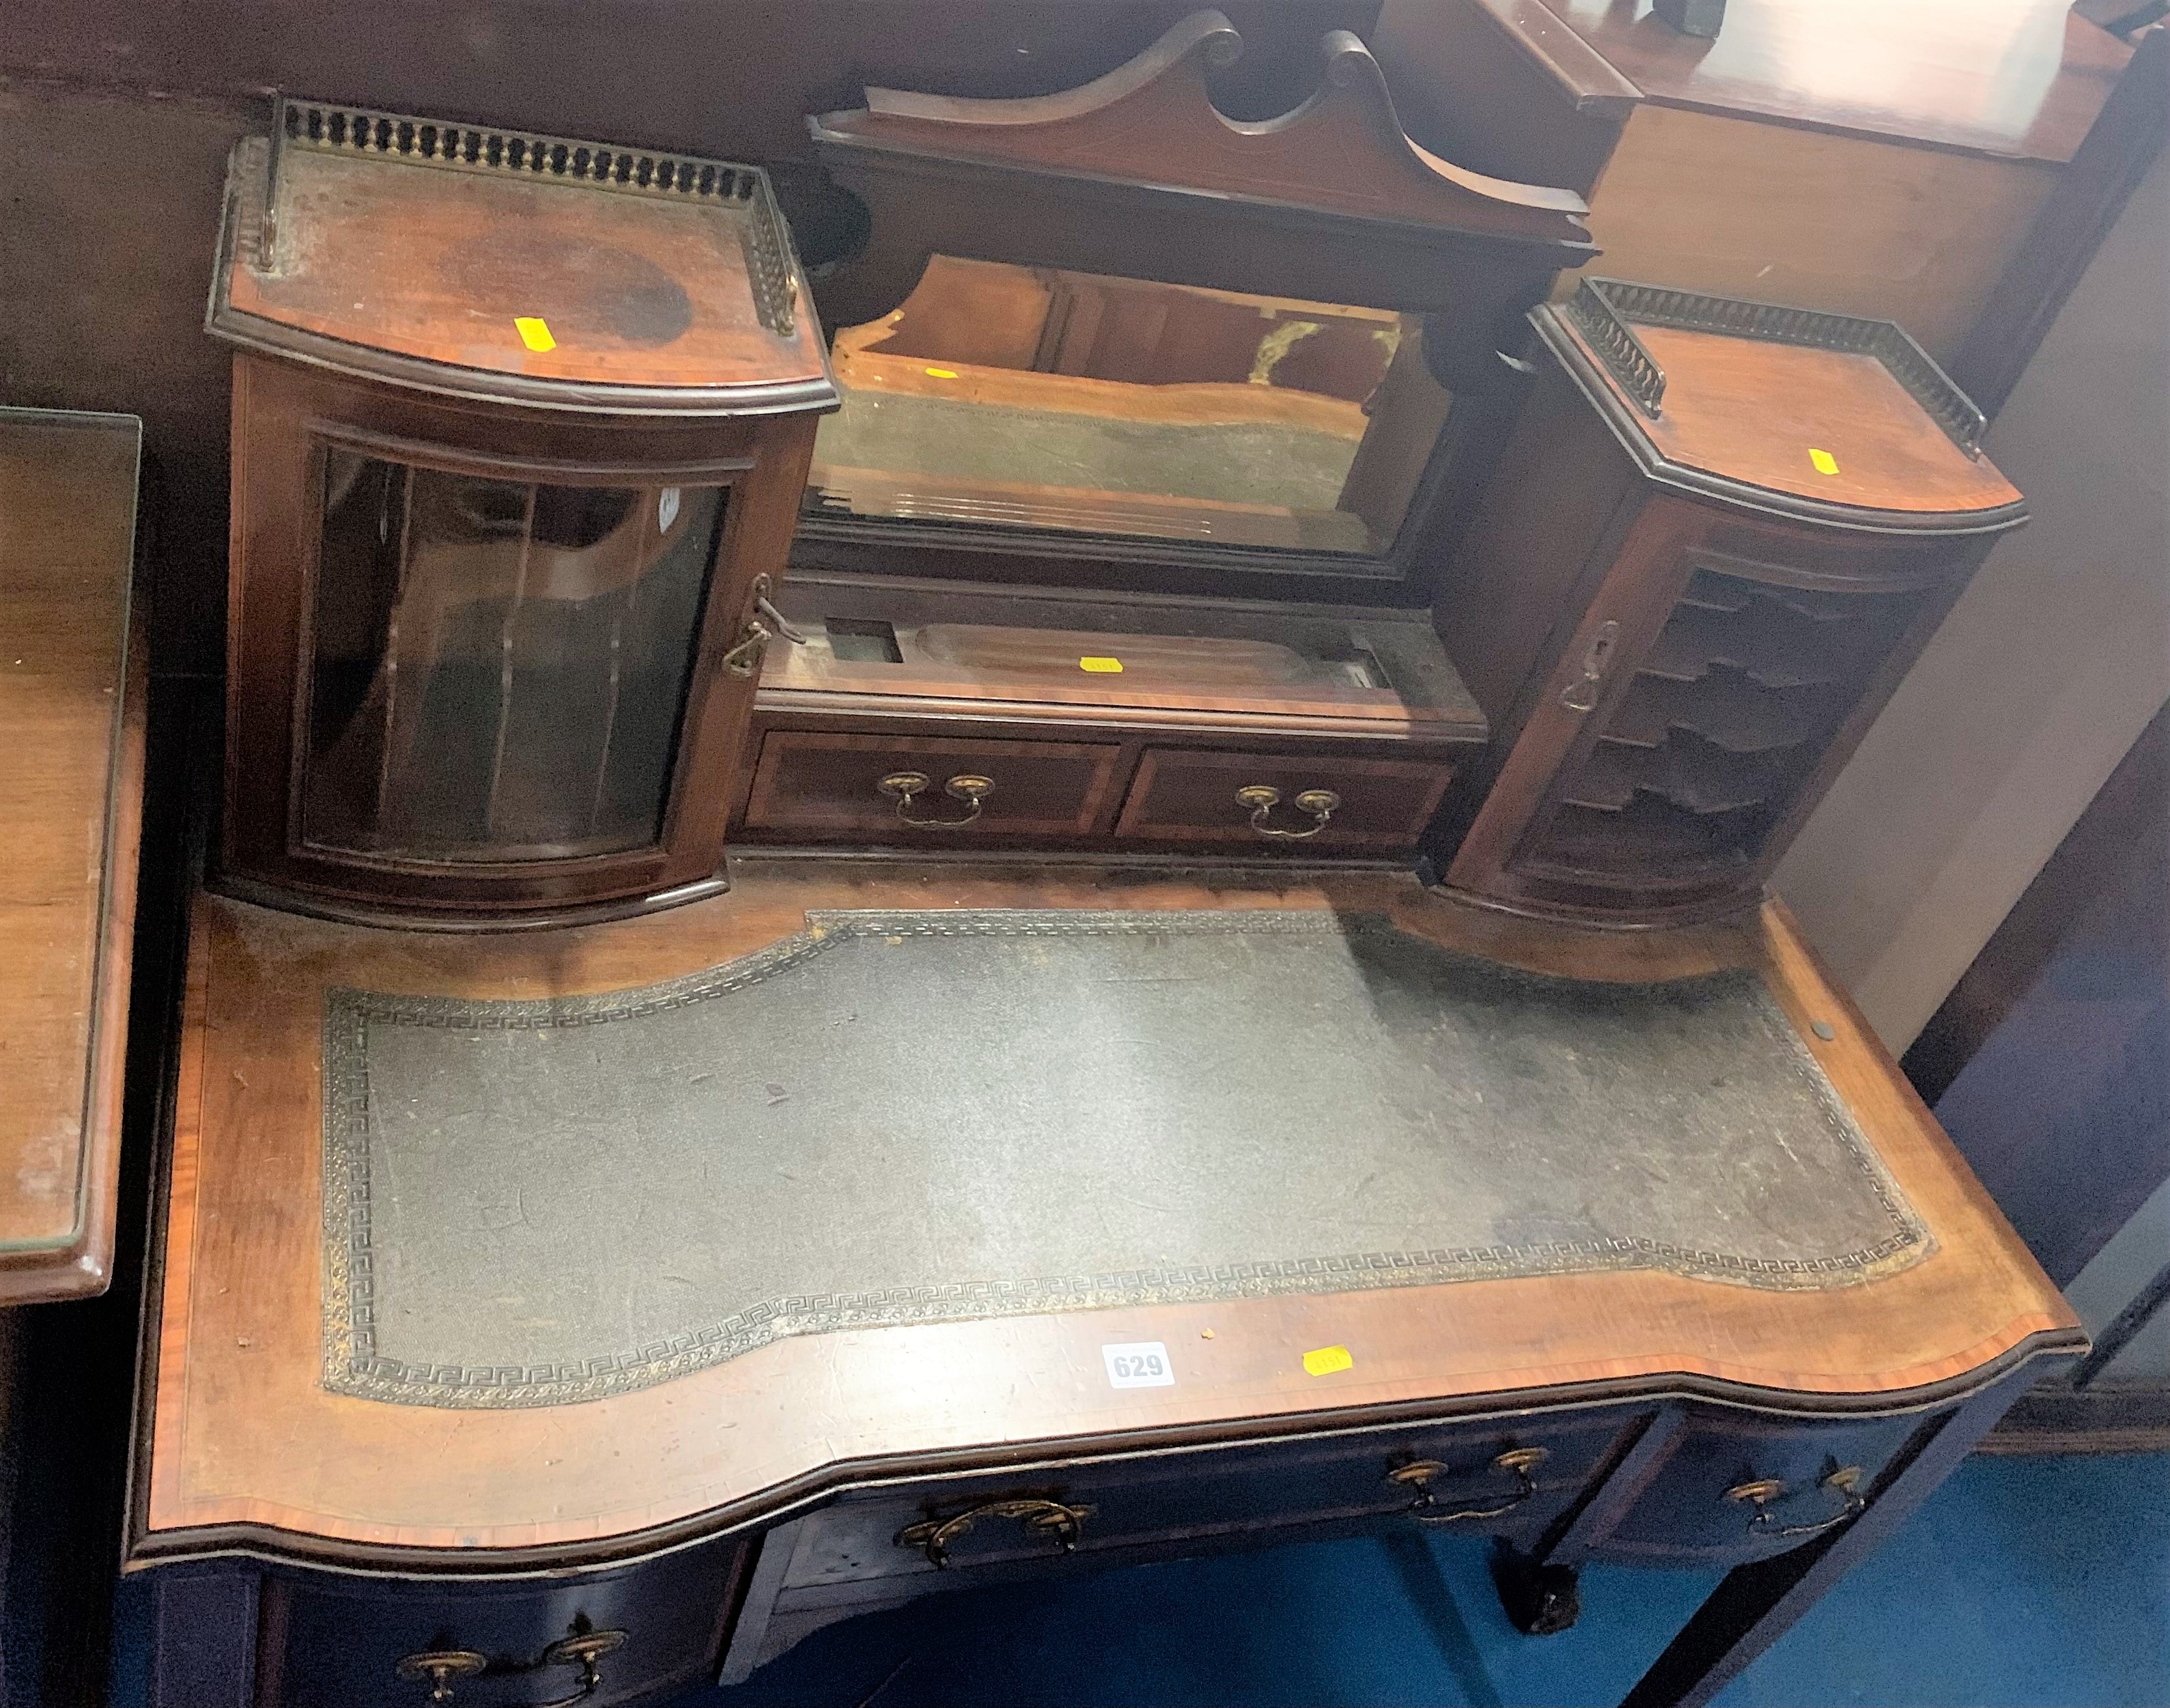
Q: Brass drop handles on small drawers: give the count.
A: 2